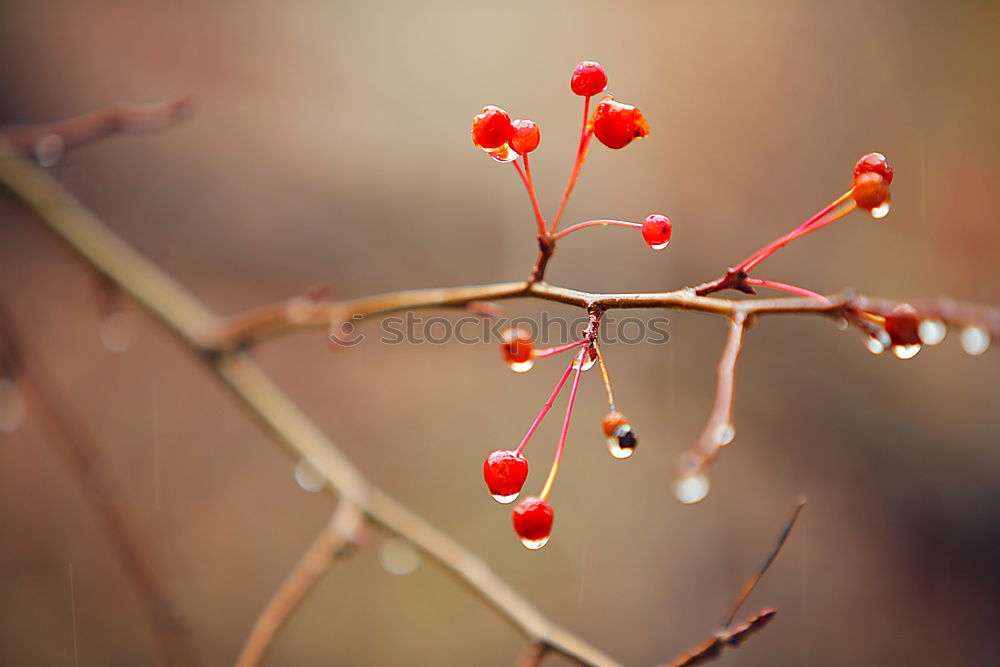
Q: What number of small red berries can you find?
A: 12